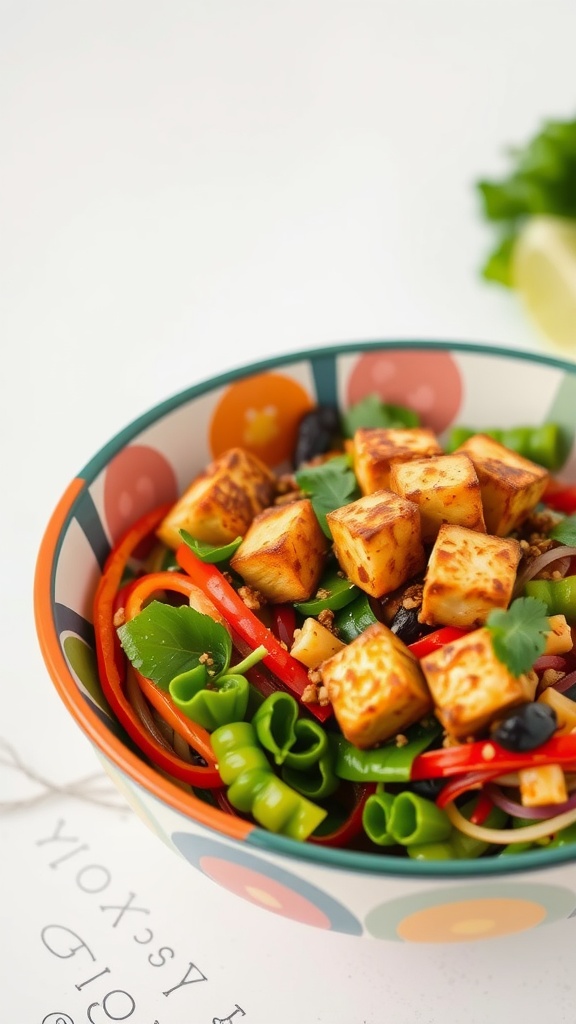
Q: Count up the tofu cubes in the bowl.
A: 9